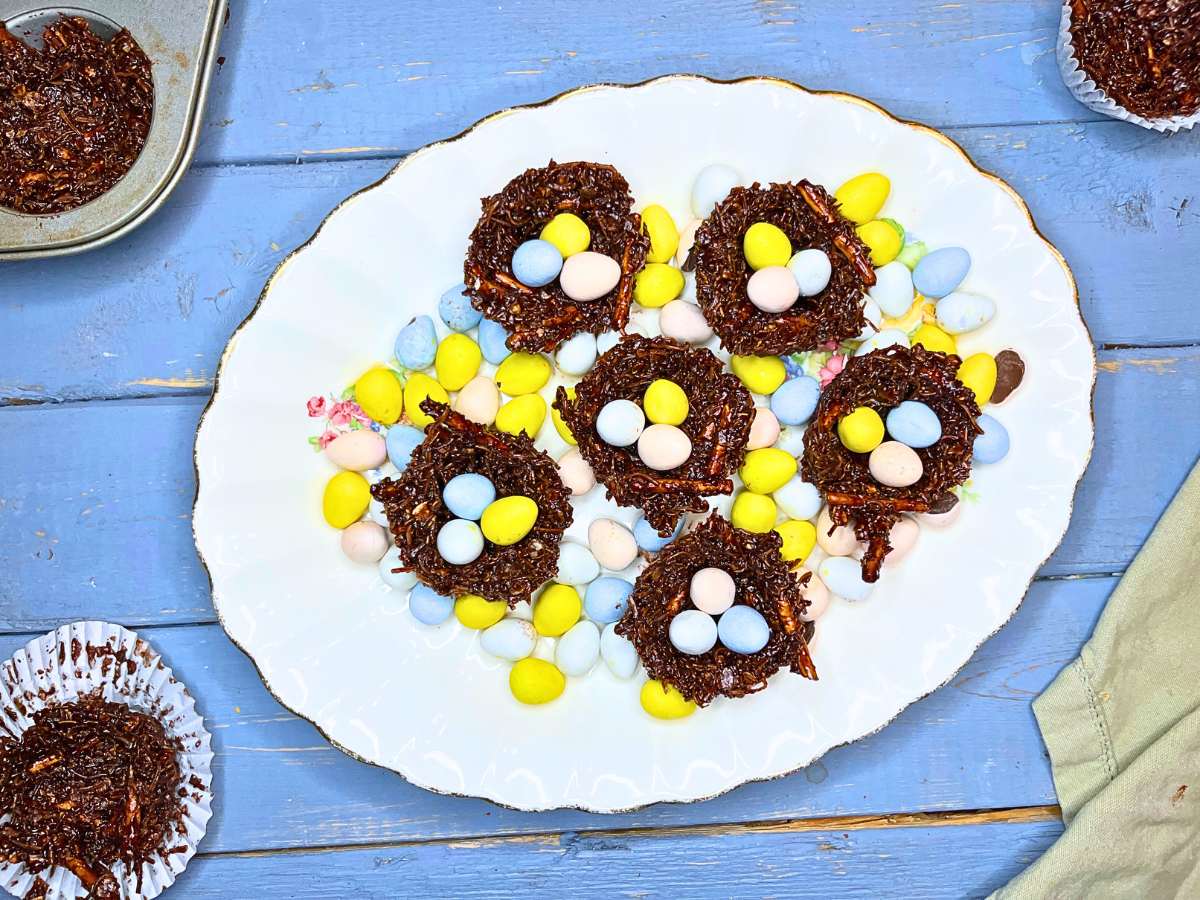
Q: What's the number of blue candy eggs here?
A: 14